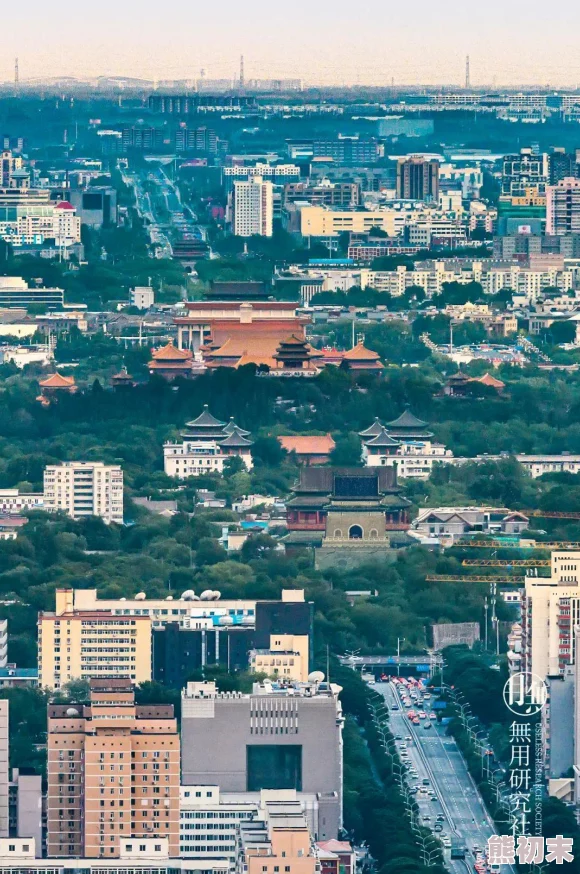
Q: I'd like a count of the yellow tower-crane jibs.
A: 4